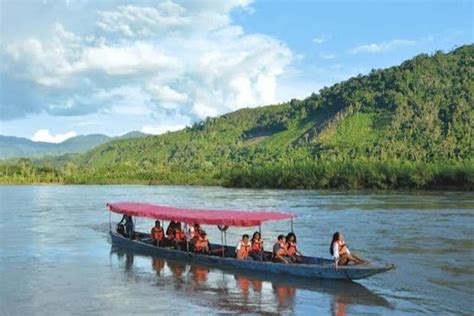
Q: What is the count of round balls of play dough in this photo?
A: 0